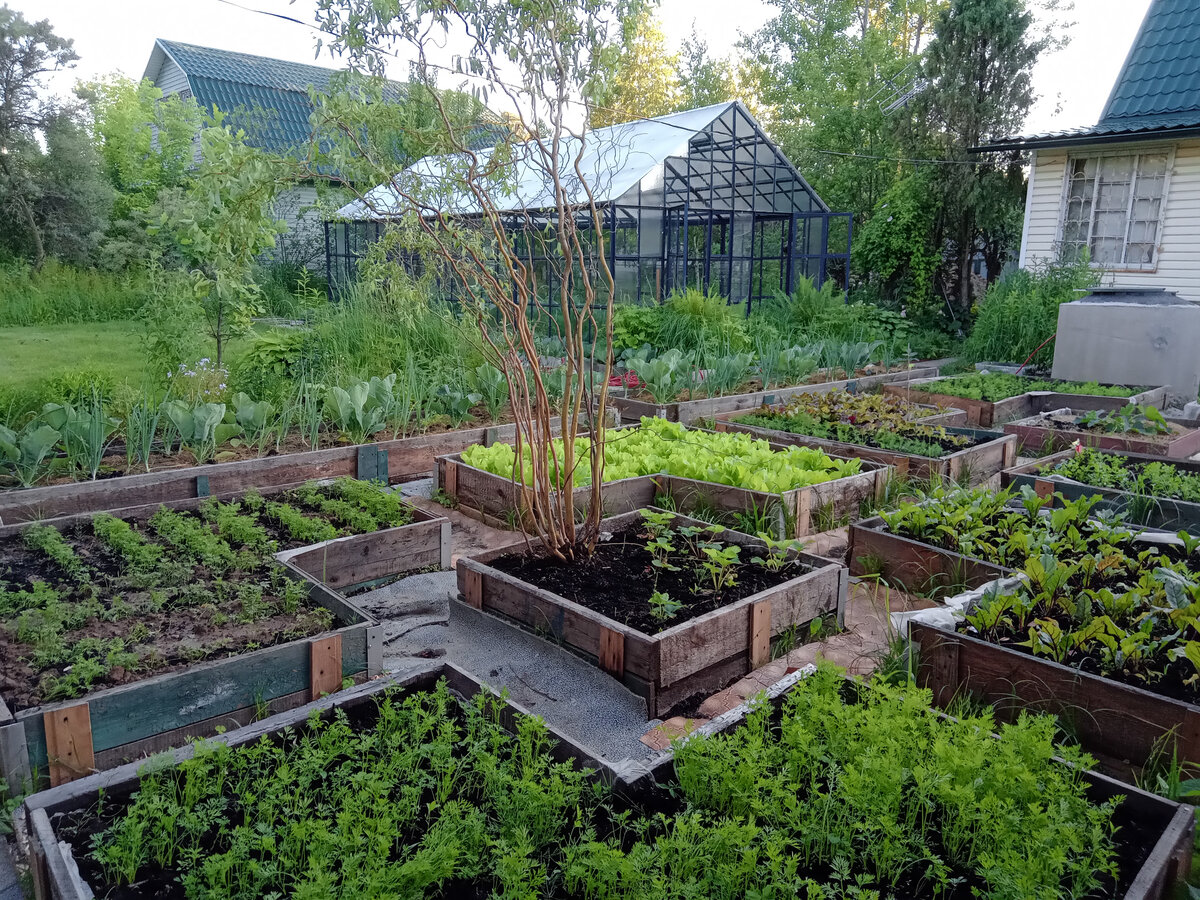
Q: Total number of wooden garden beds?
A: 11